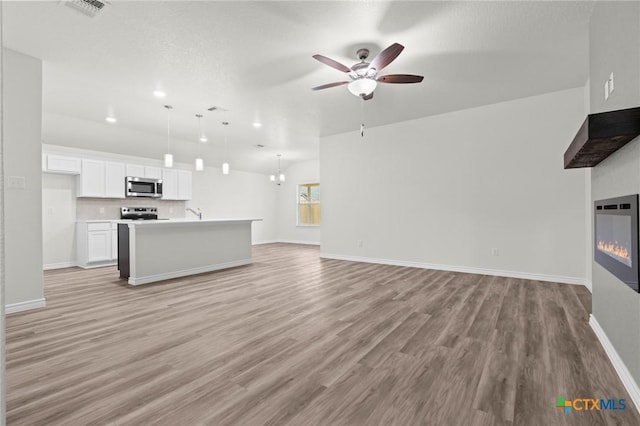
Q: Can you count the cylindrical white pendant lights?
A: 3